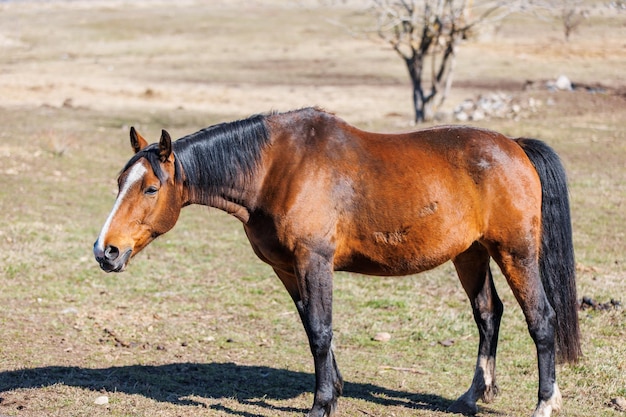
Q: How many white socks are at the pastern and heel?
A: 2